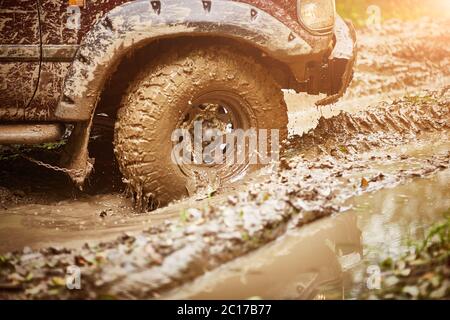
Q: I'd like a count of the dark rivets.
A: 7